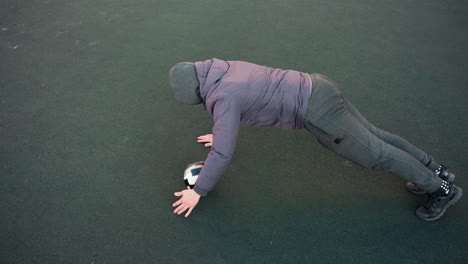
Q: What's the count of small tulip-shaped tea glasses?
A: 0